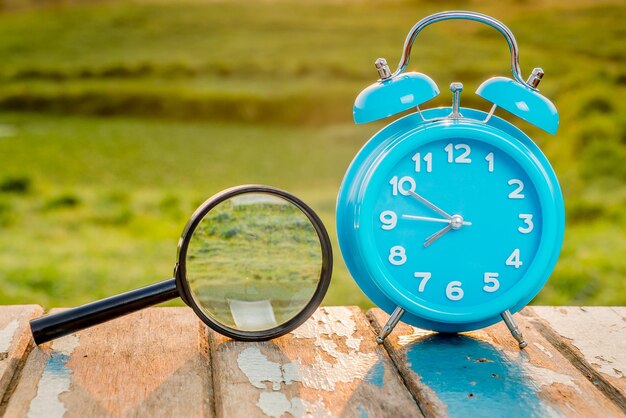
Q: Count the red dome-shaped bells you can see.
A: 0